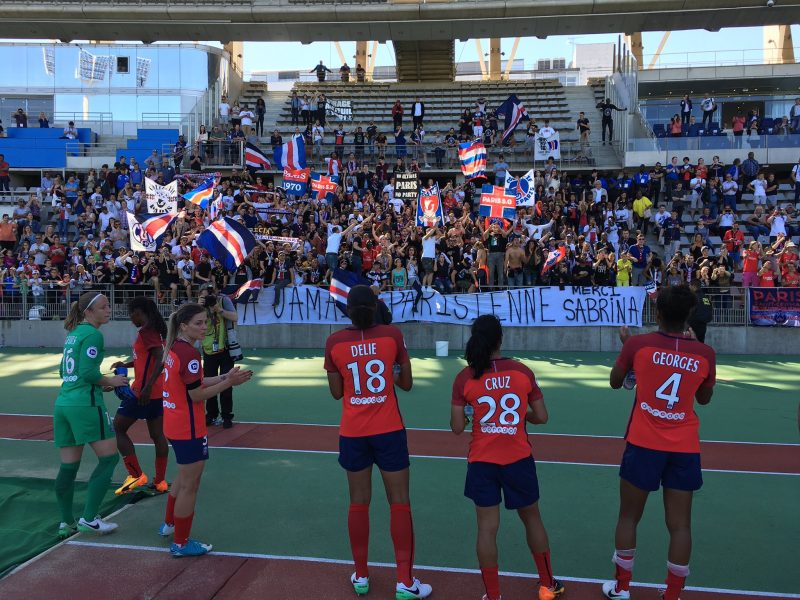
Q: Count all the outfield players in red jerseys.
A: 5